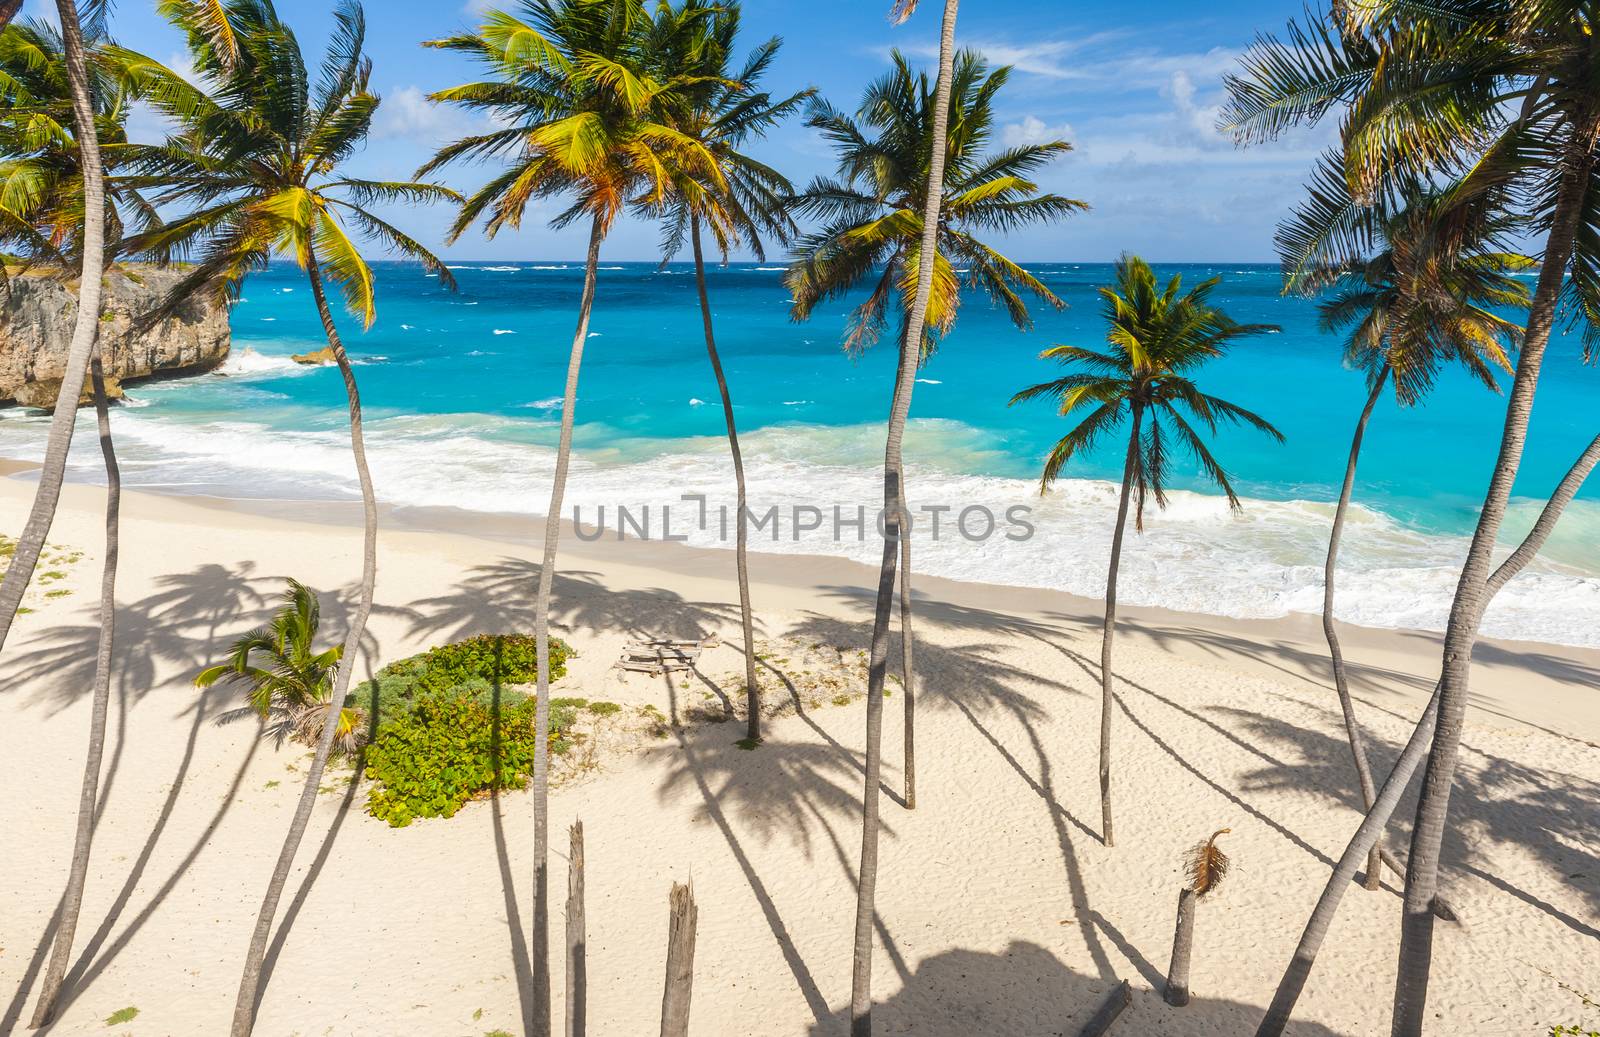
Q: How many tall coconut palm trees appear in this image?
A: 11